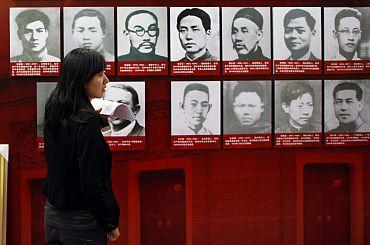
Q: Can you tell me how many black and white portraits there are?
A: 13